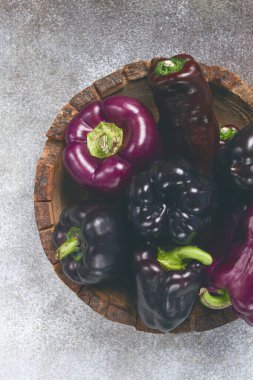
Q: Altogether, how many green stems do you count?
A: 6